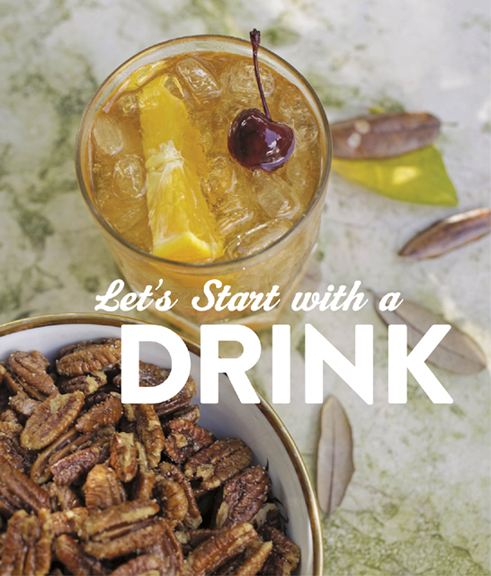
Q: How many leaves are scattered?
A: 5